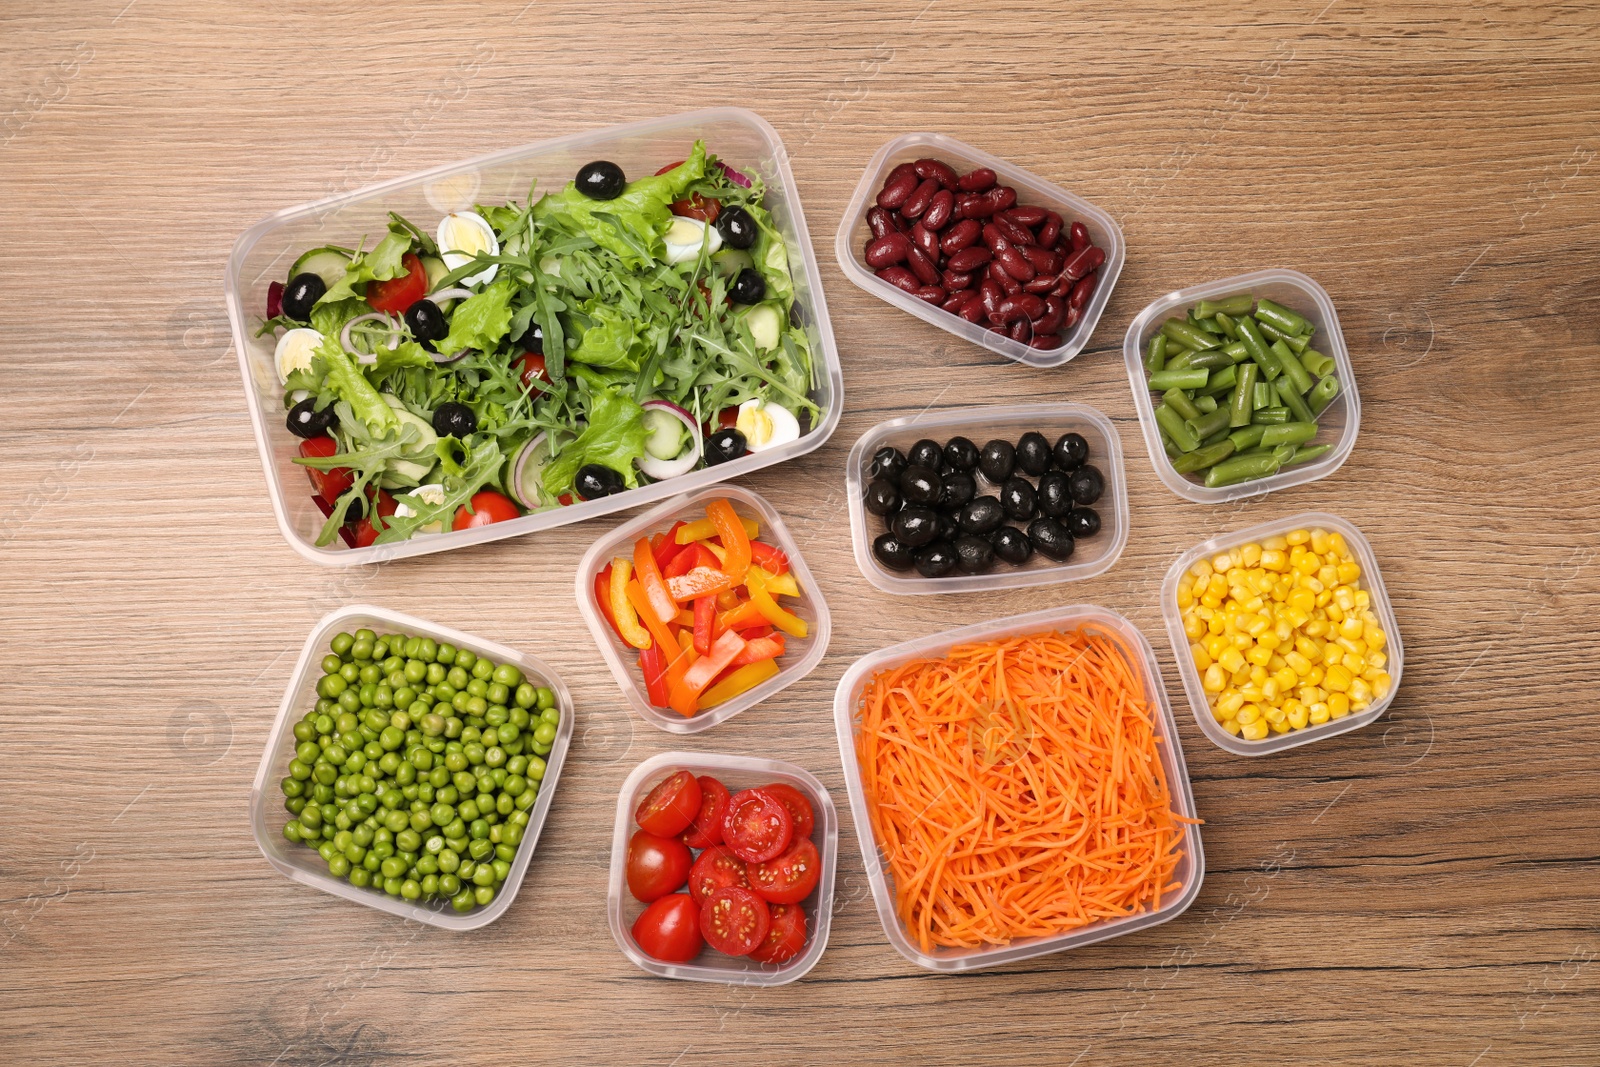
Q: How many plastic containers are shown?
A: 9